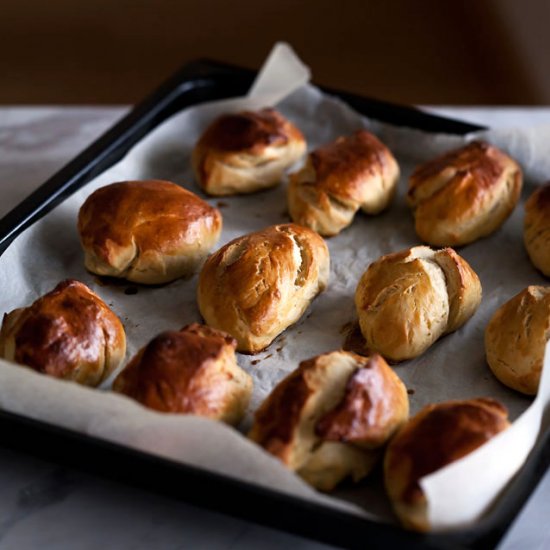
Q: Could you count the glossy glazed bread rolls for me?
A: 12